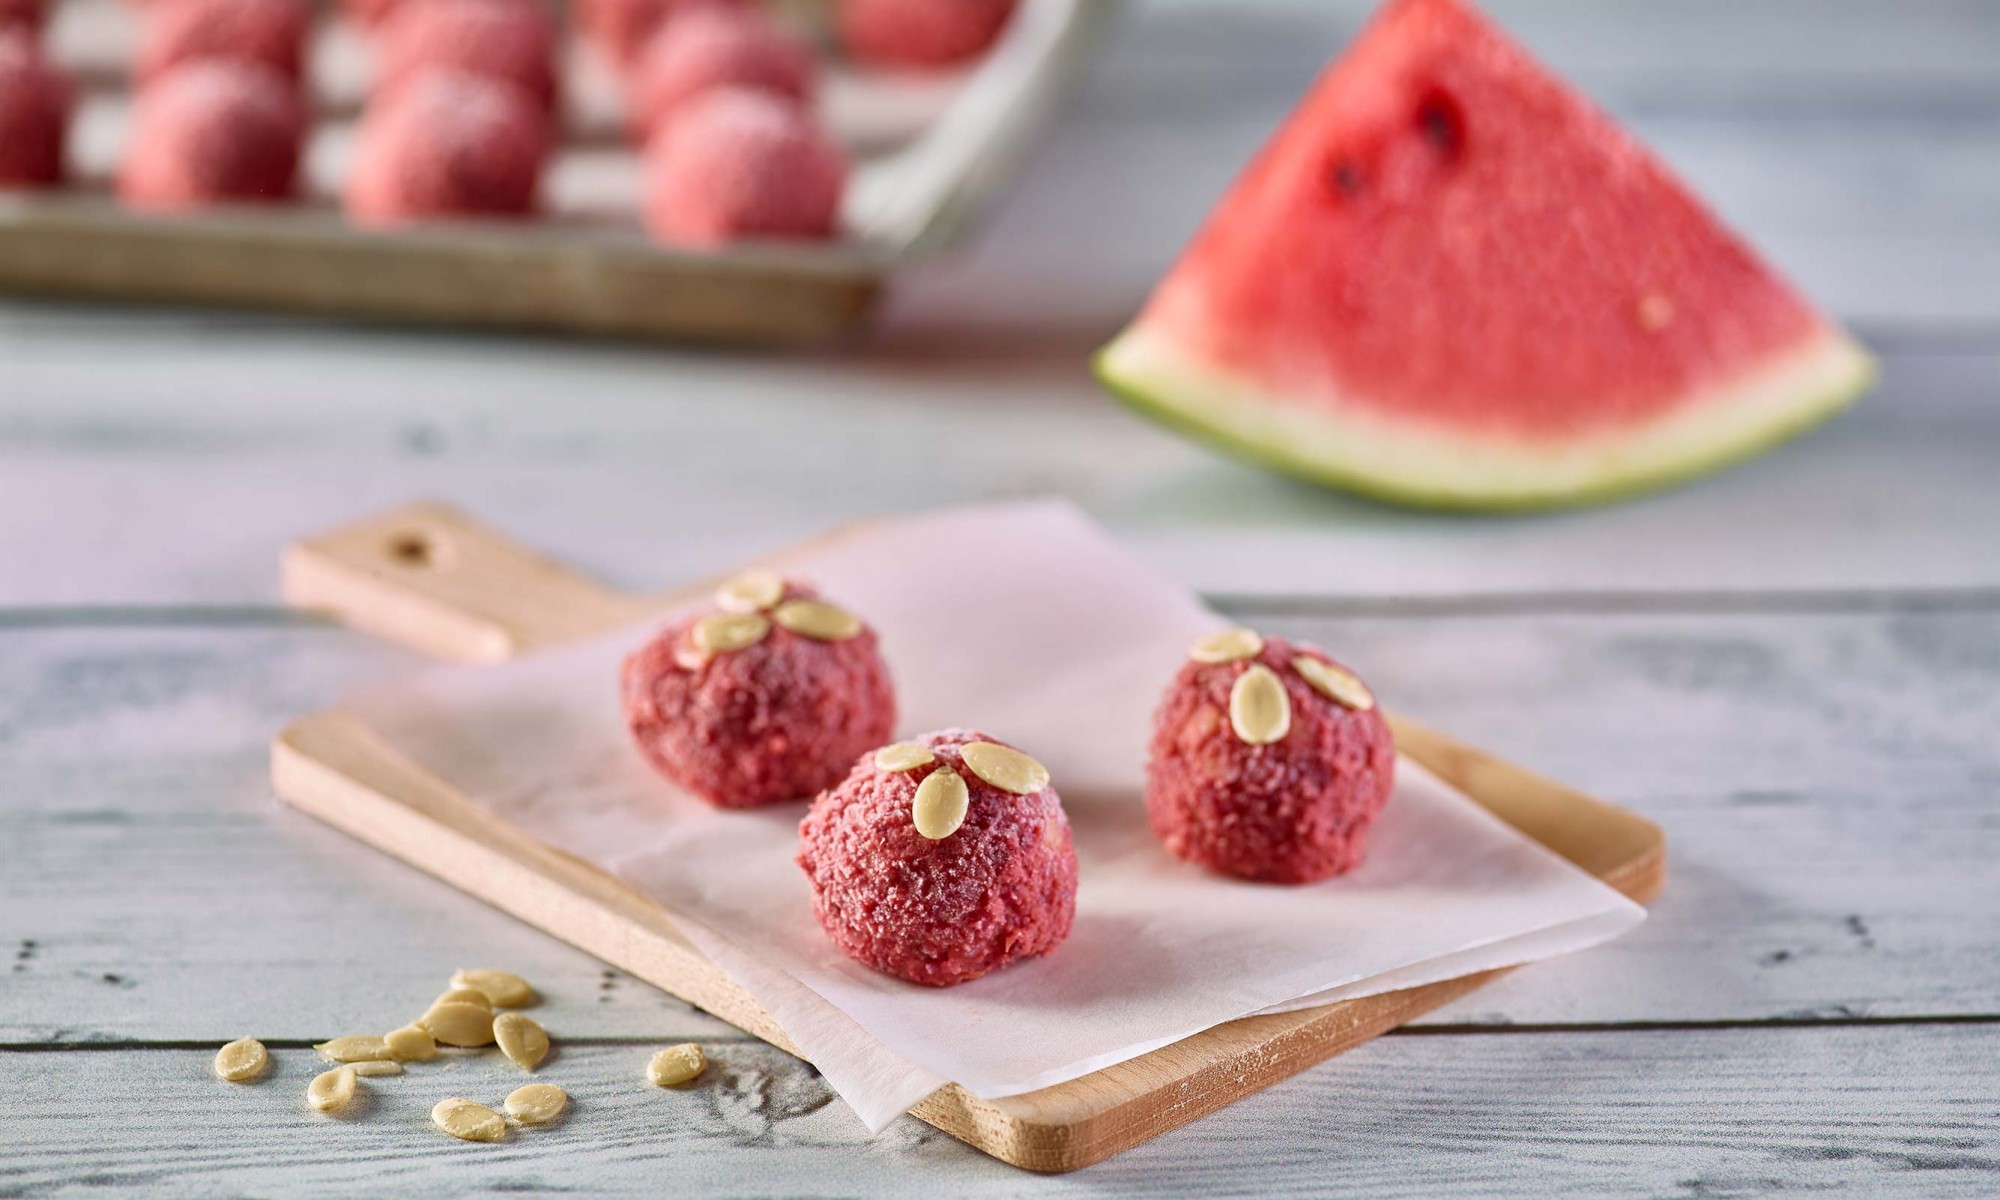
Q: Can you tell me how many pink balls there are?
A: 14